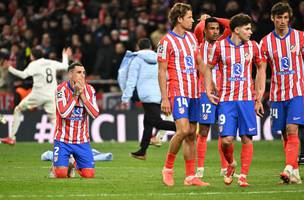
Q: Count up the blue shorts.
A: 5